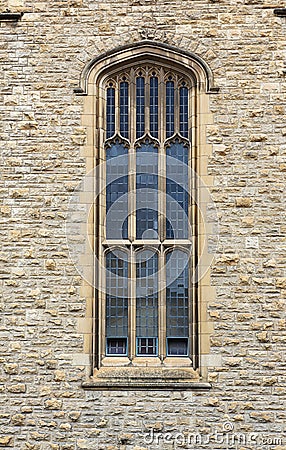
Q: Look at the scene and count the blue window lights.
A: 12